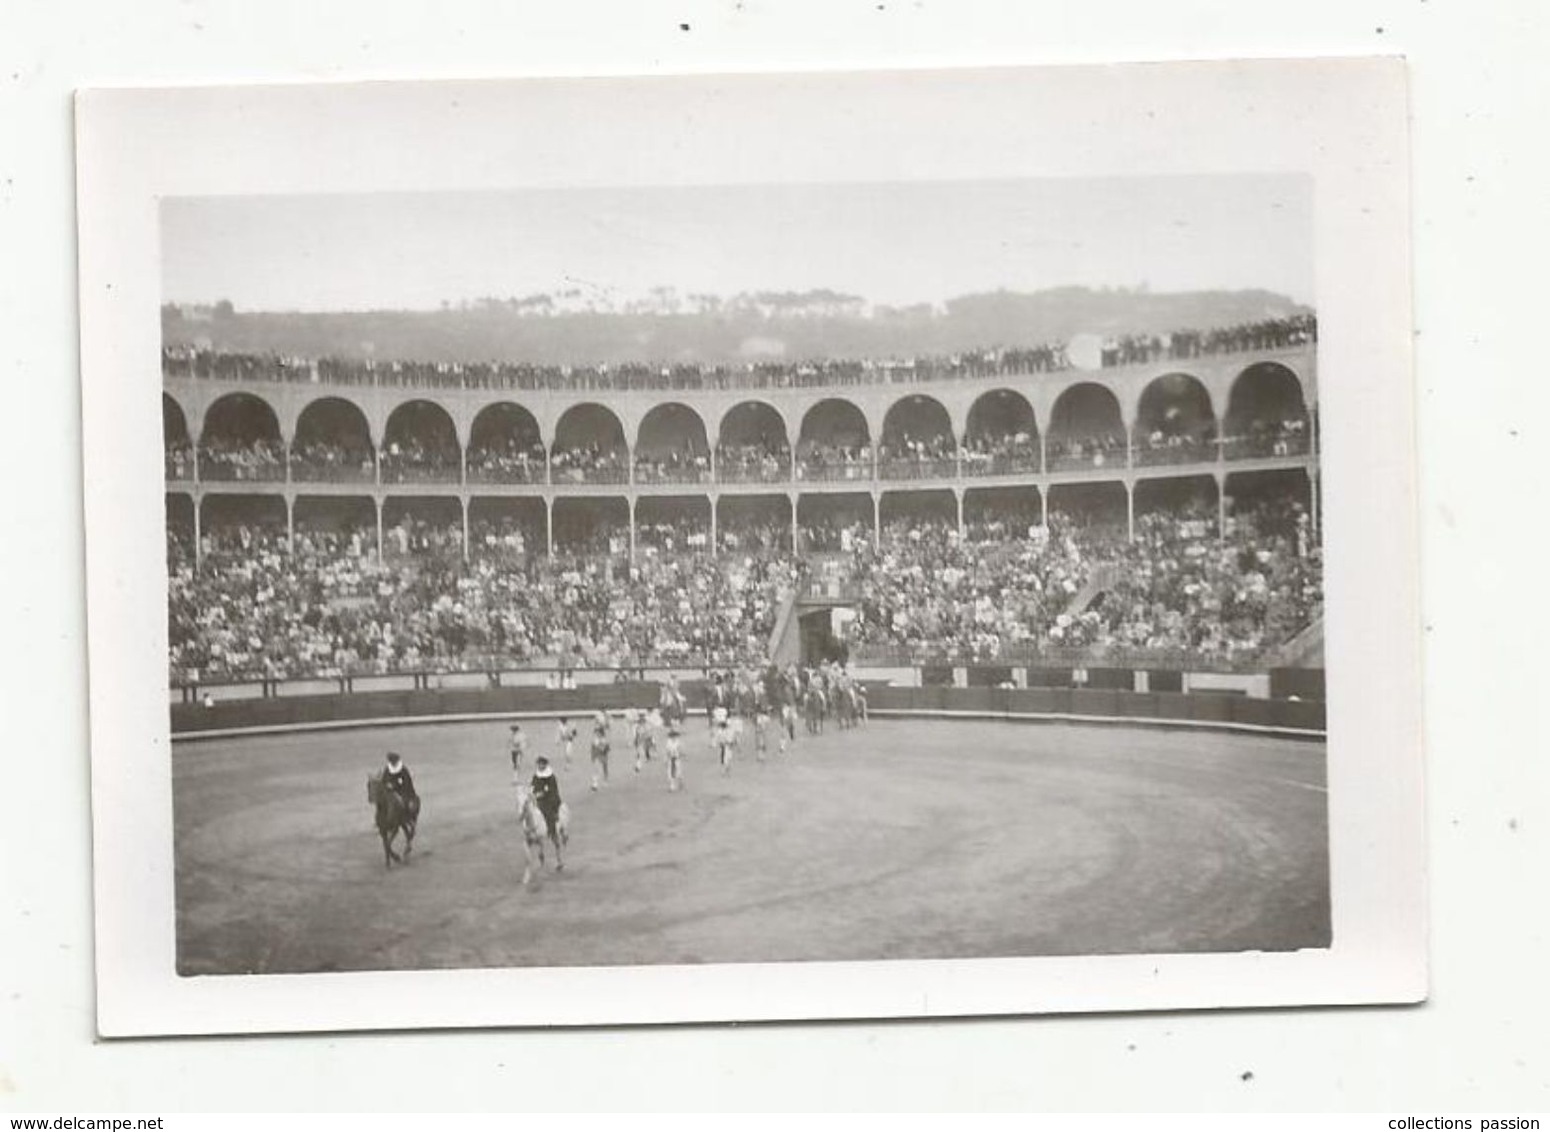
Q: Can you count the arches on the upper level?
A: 14